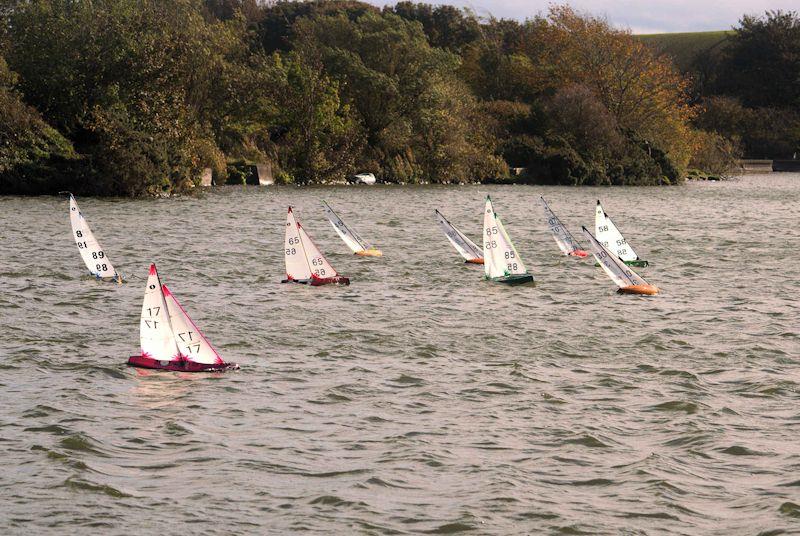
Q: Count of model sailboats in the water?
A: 9